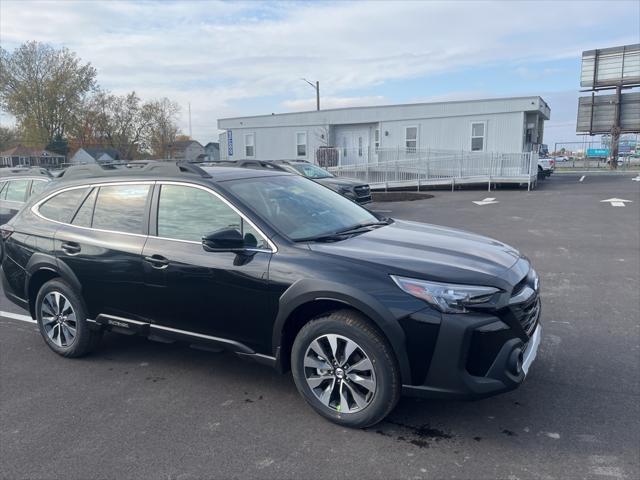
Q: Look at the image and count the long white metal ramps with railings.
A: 1